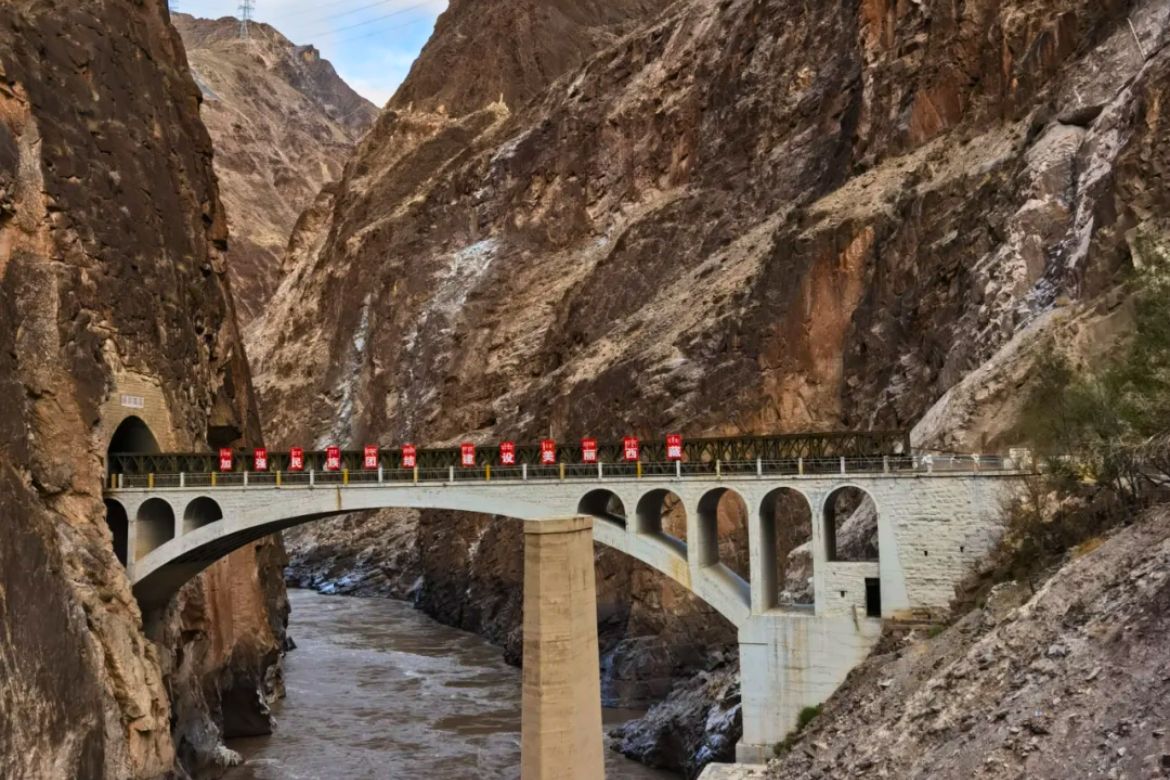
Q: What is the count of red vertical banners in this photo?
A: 12